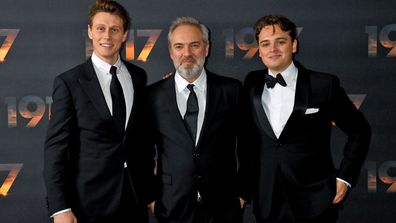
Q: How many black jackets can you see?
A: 3